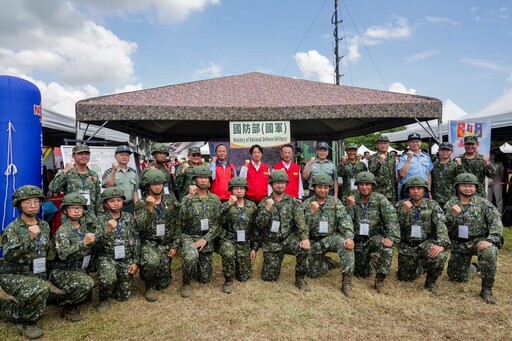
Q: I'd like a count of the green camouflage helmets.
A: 12